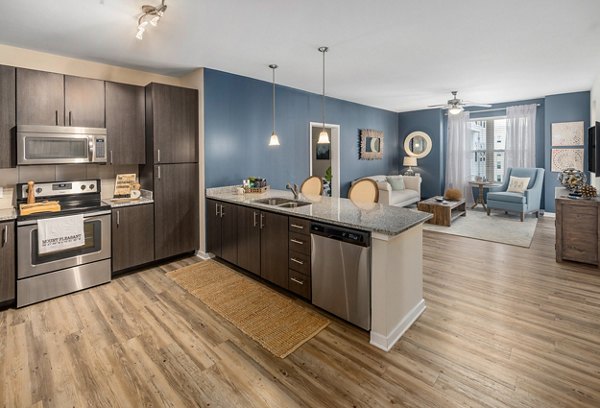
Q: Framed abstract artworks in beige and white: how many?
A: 2